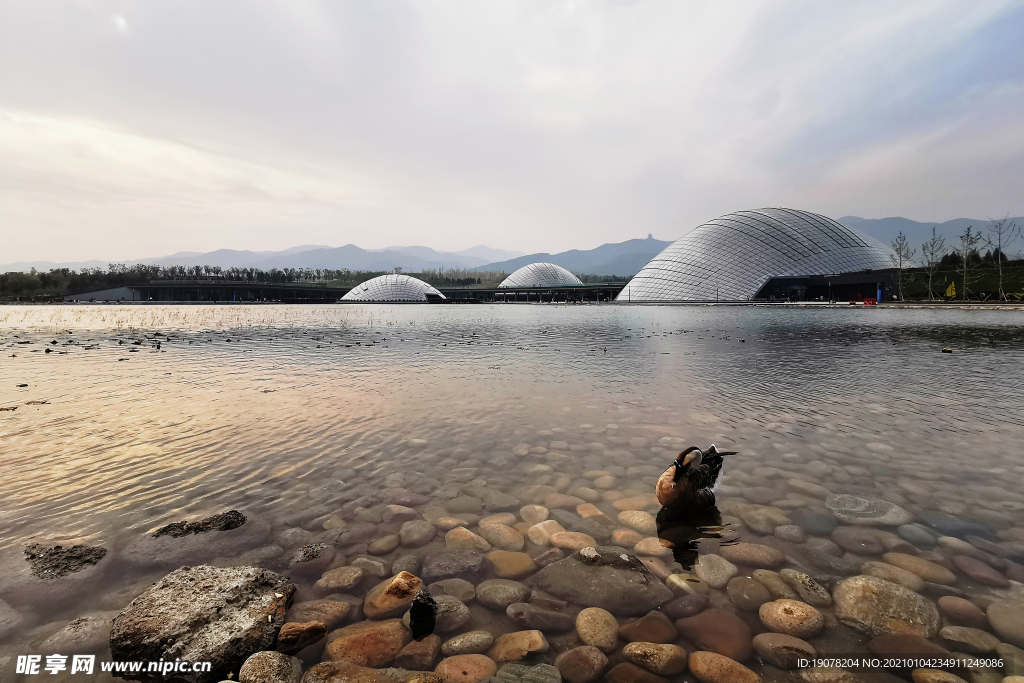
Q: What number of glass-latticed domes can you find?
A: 3